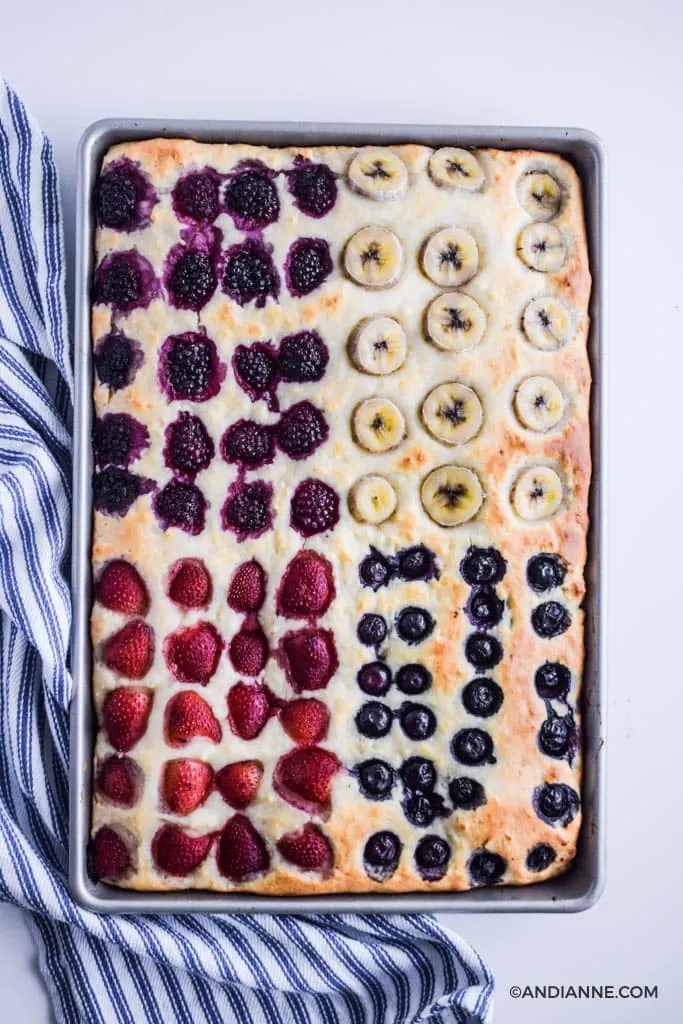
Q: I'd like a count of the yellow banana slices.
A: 15